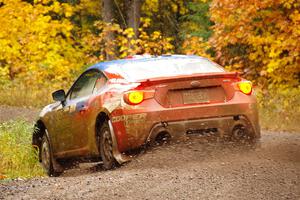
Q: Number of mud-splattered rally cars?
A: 1